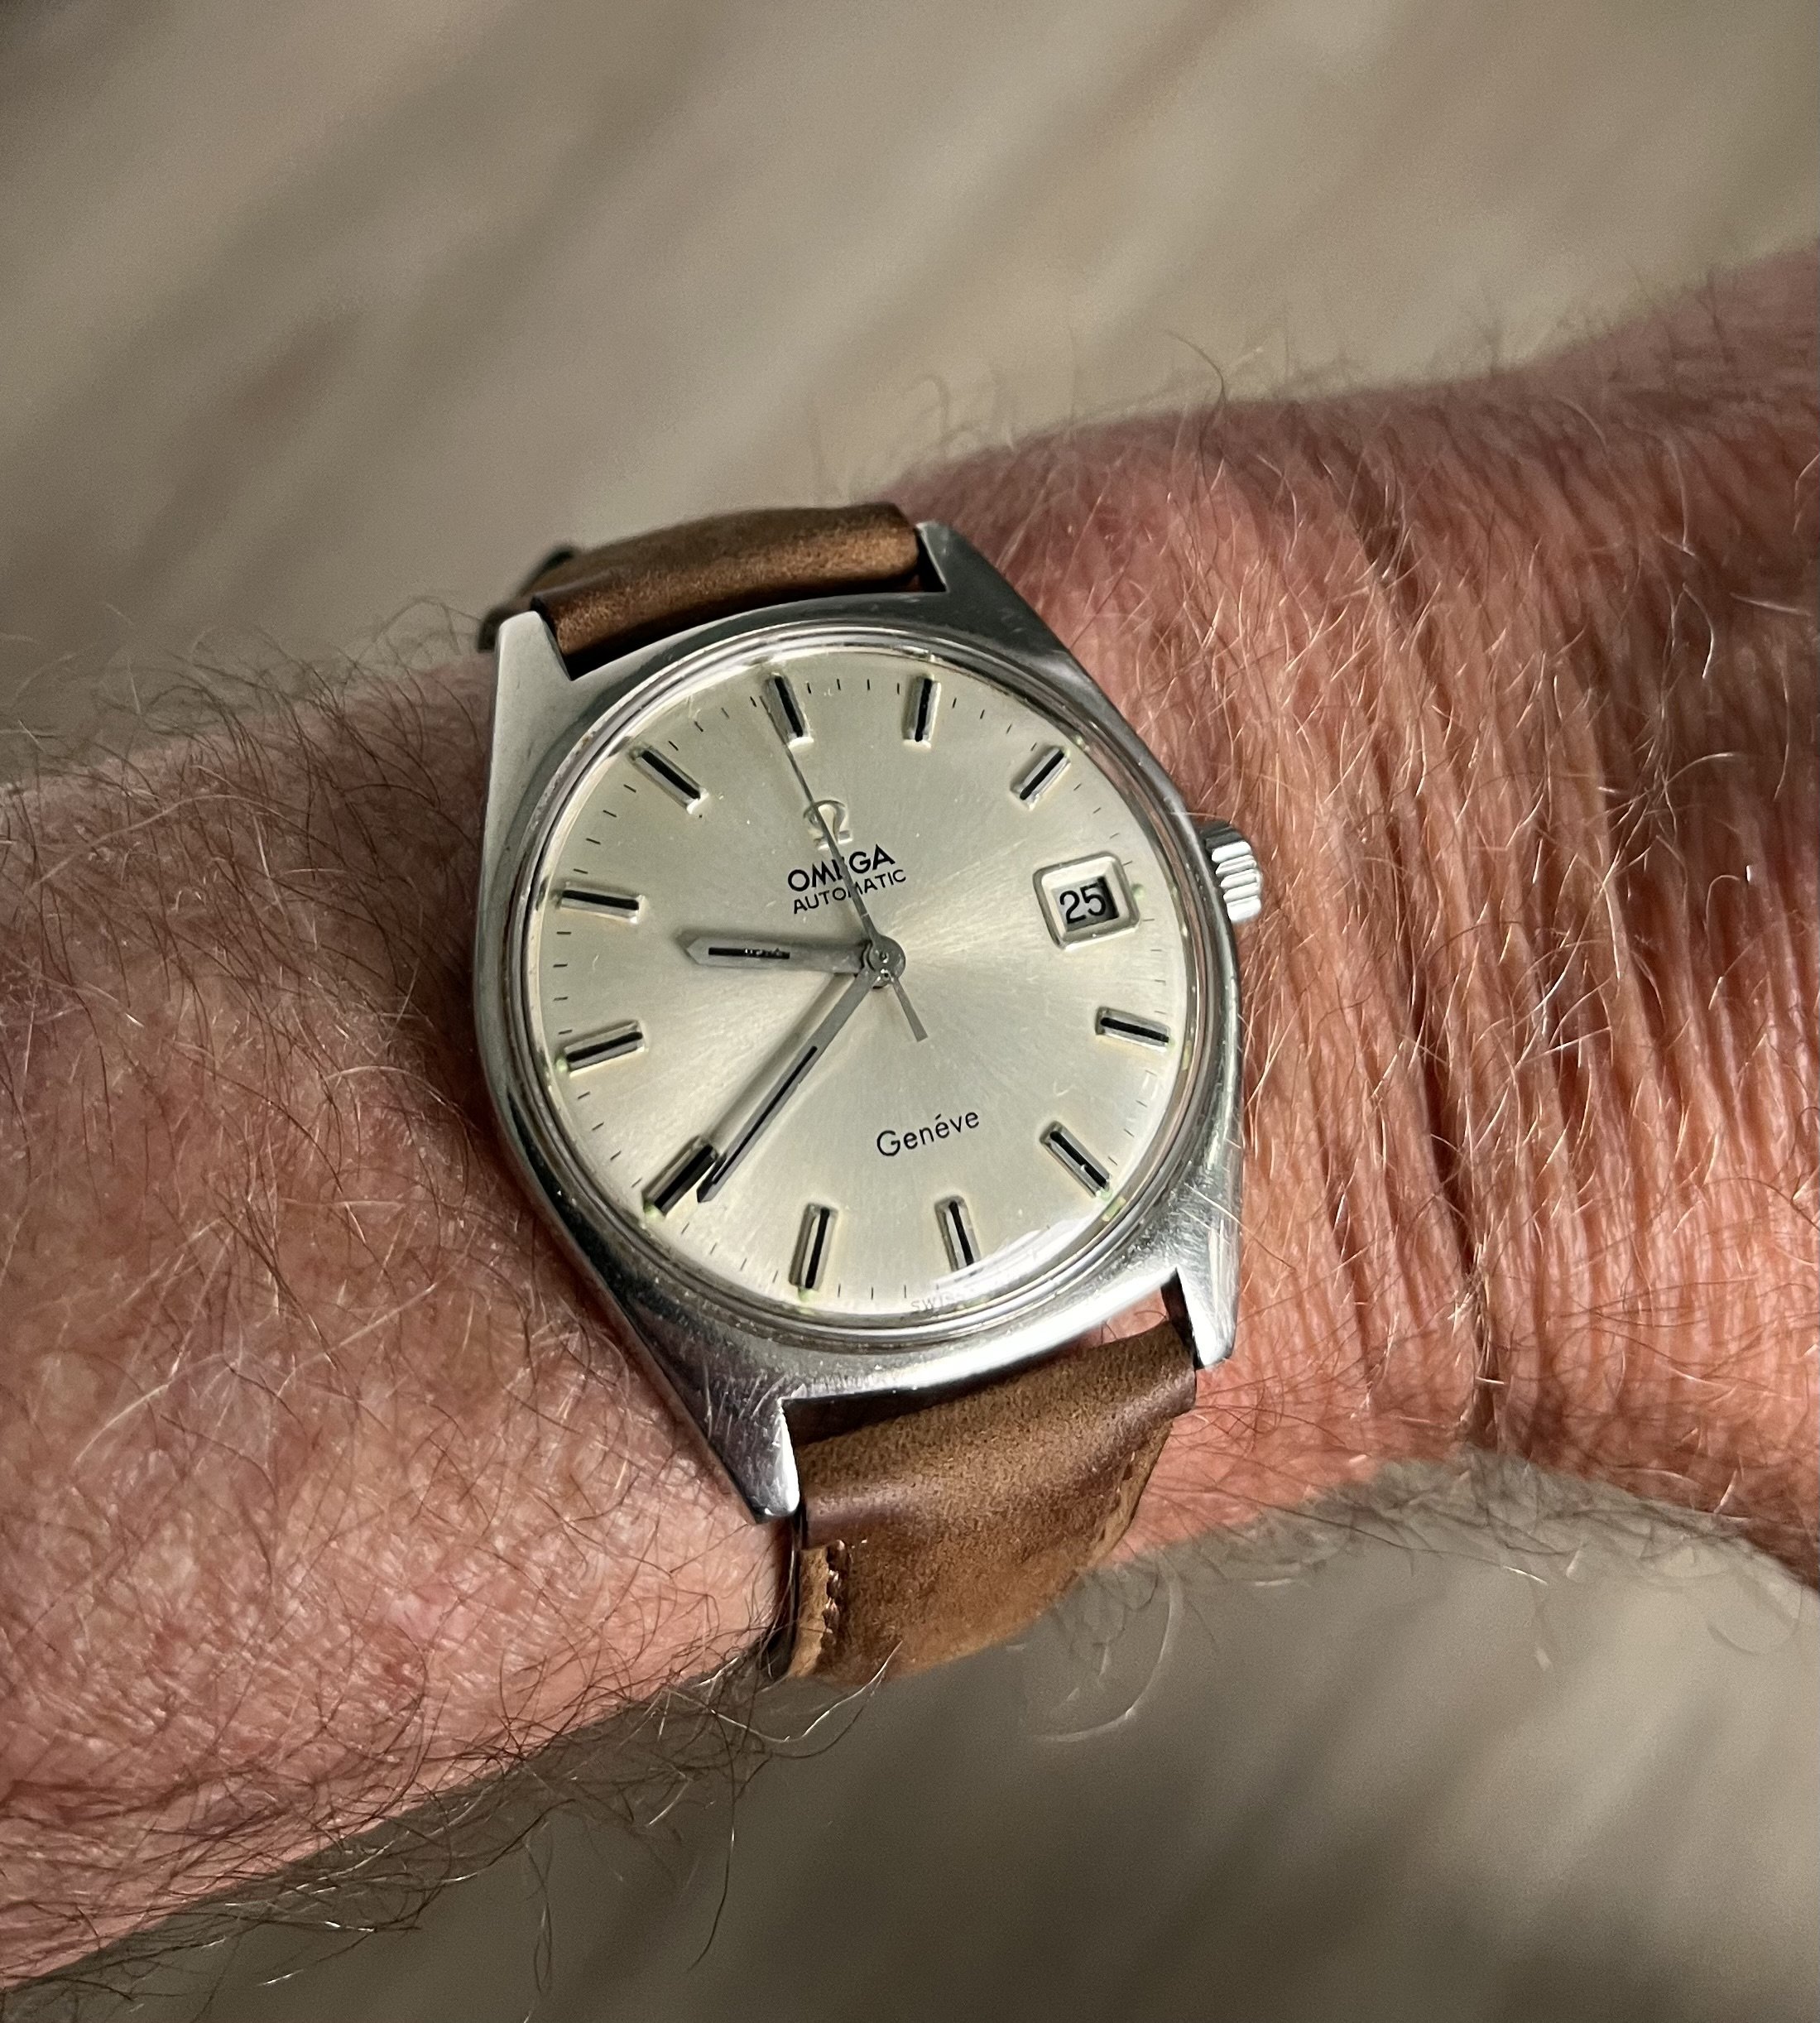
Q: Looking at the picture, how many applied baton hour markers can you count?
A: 11